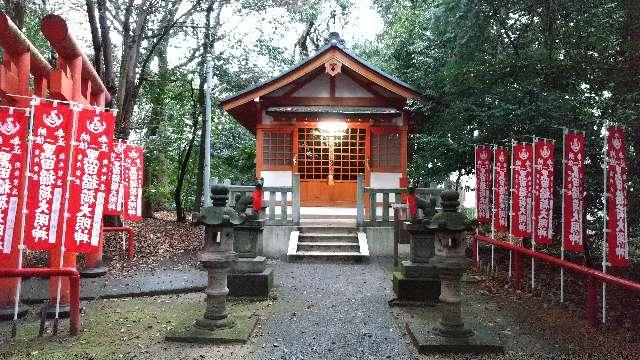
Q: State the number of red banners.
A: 11